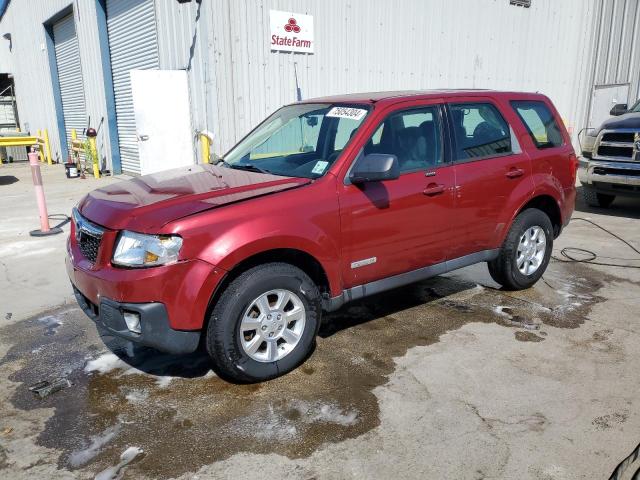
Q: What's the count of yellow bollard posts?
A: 5